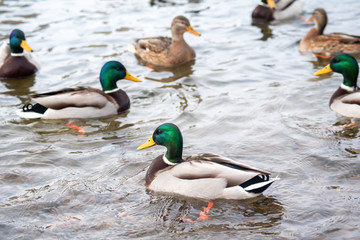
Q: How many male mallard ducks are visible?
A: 5